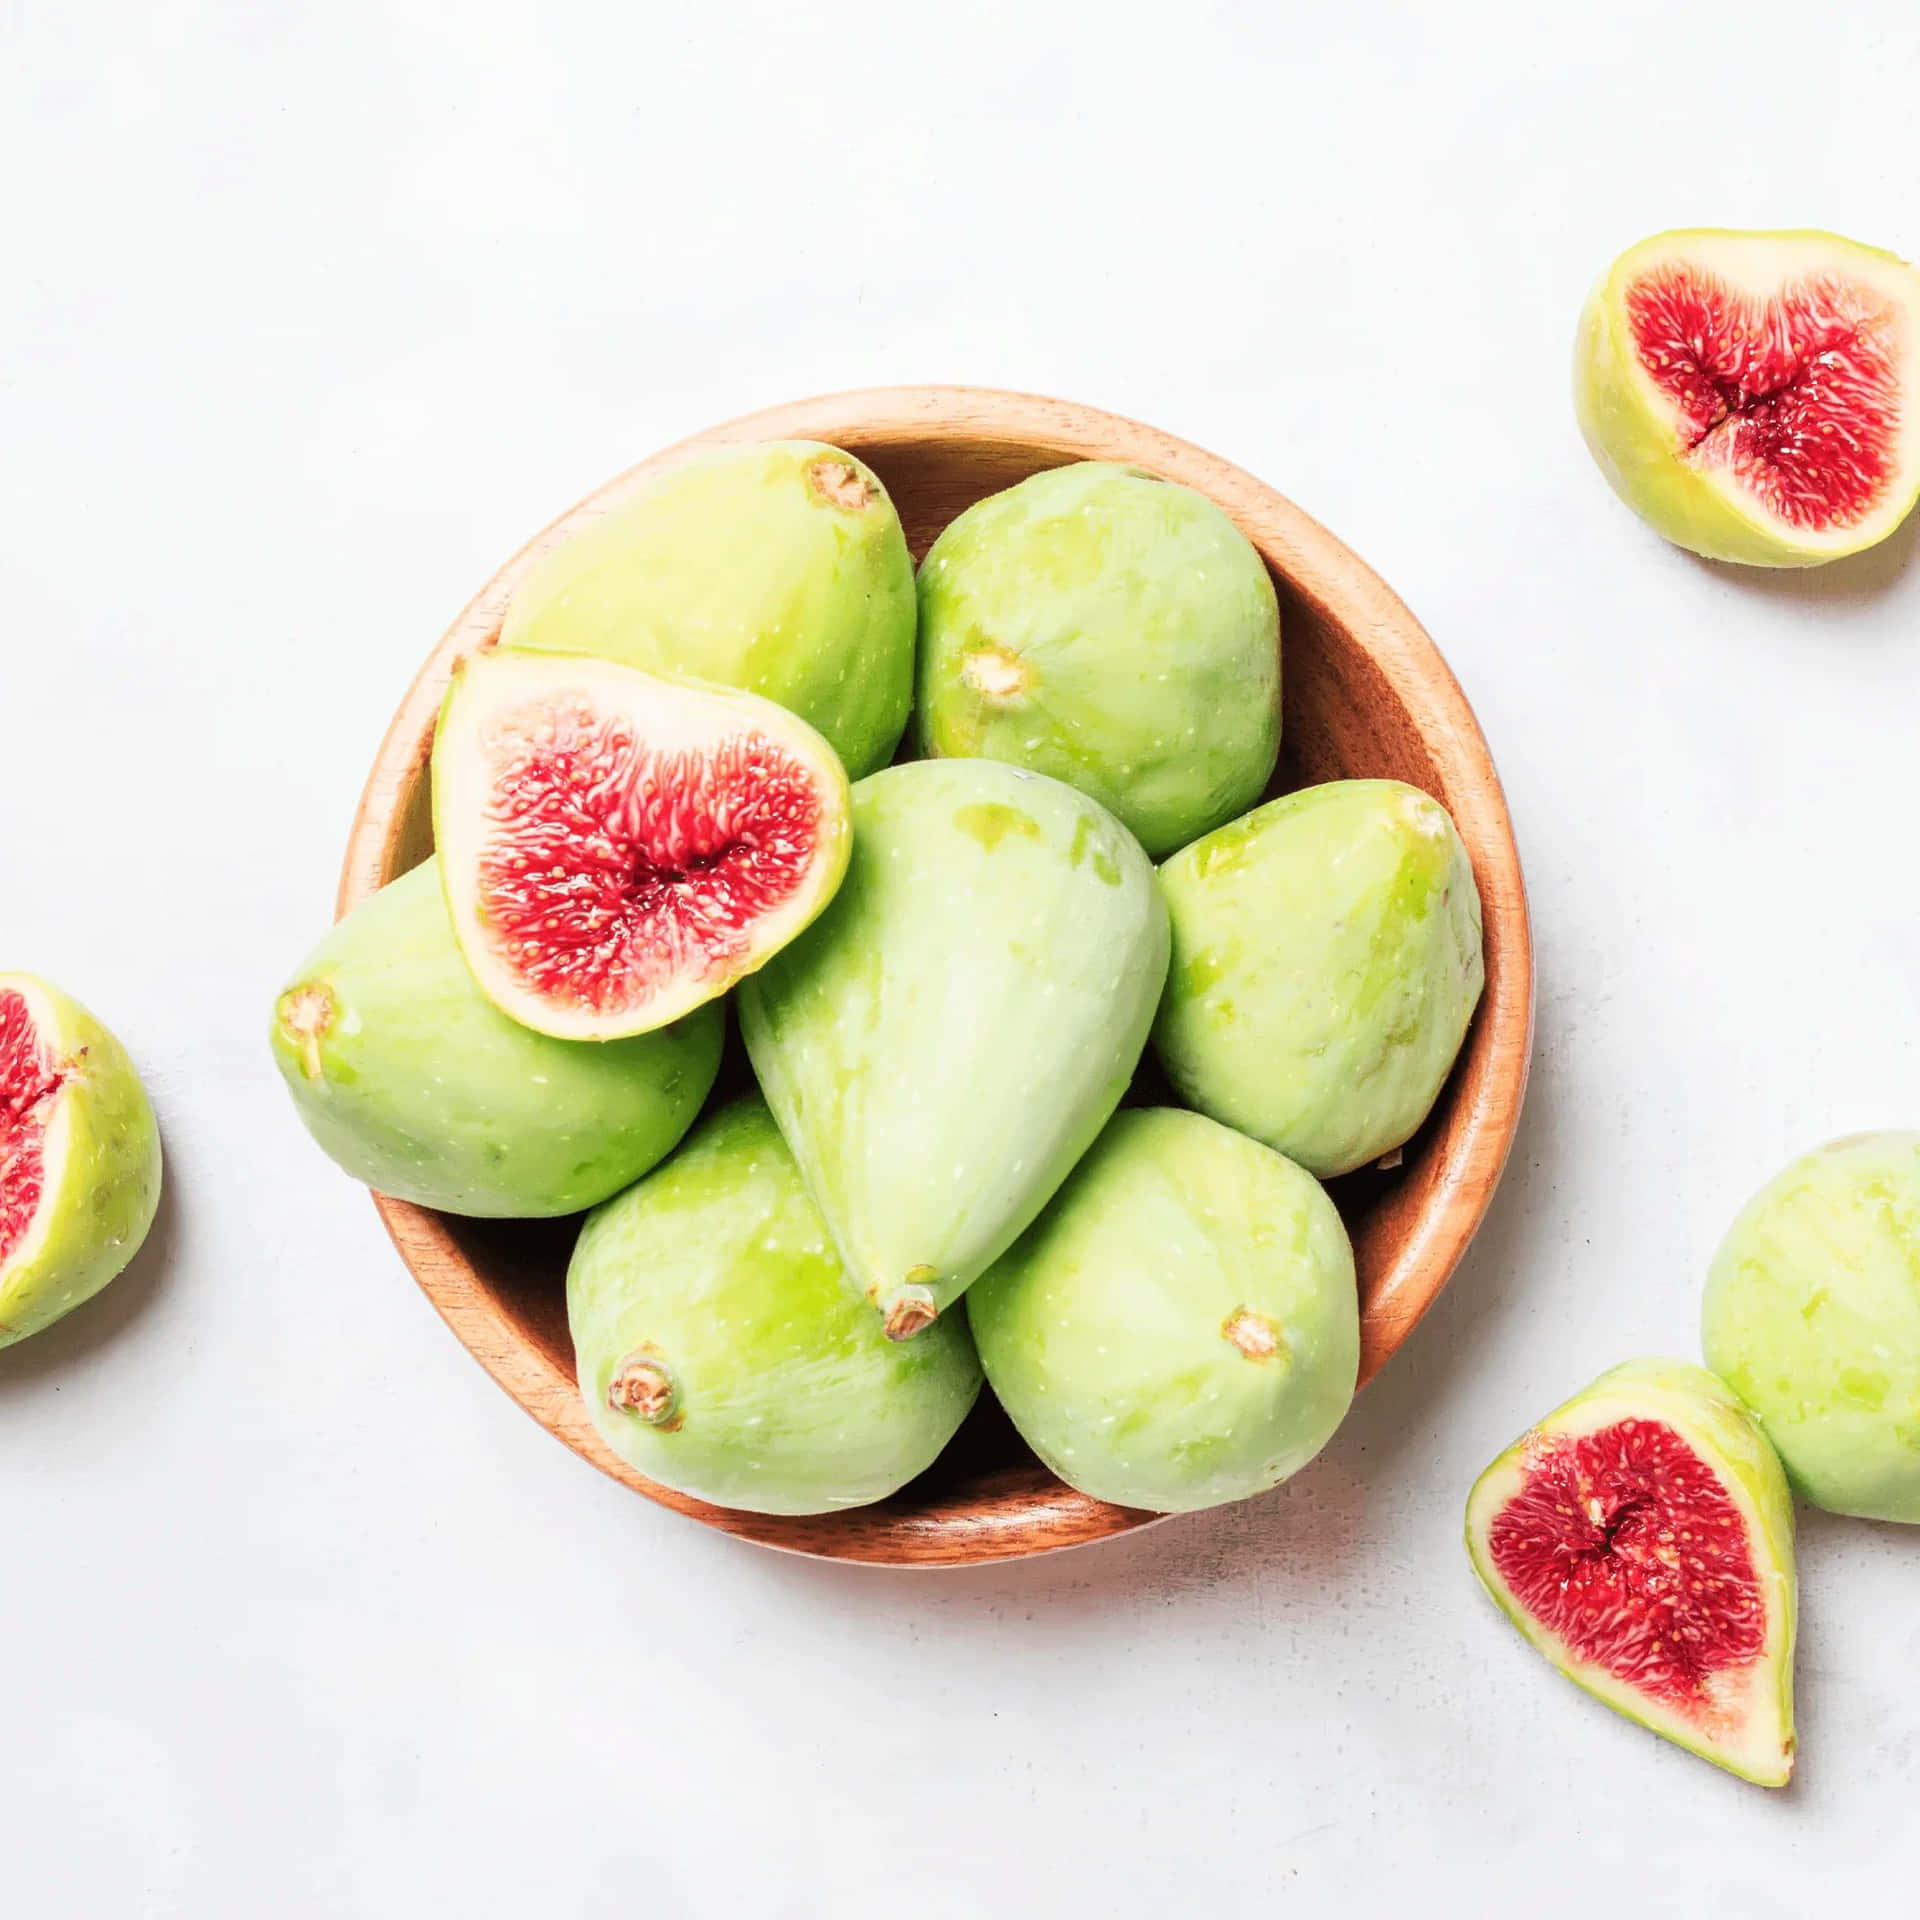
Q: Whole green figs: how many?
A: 8